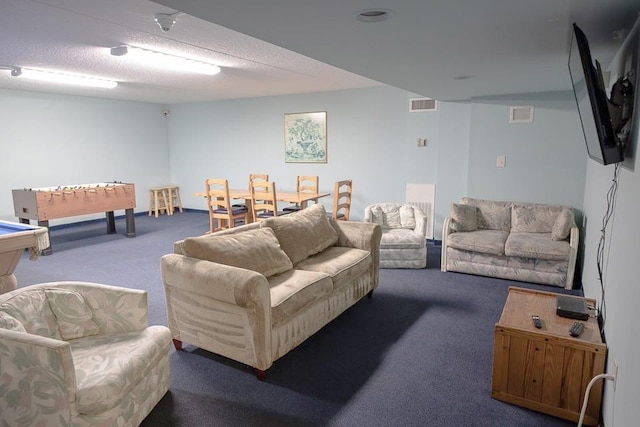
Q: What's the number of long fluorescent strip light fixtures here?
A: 2